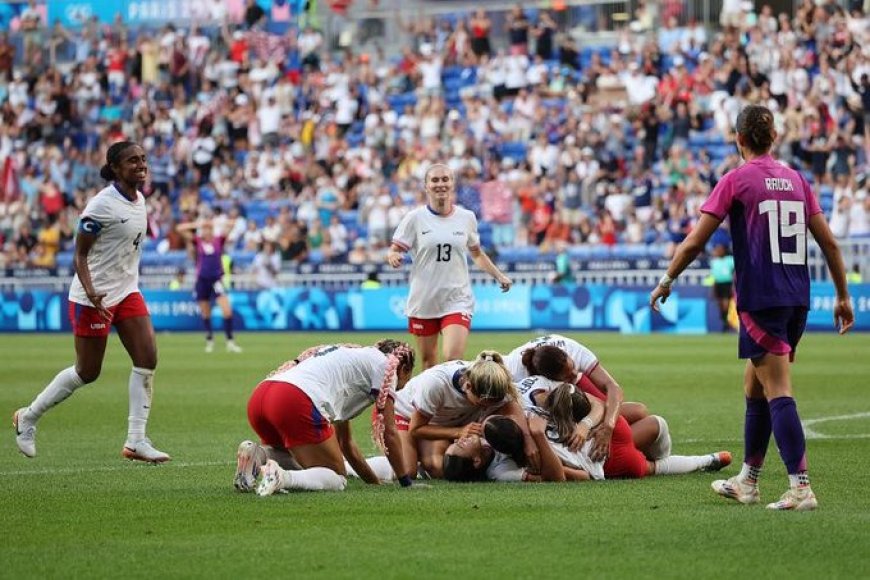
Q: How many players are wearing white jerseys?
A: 8